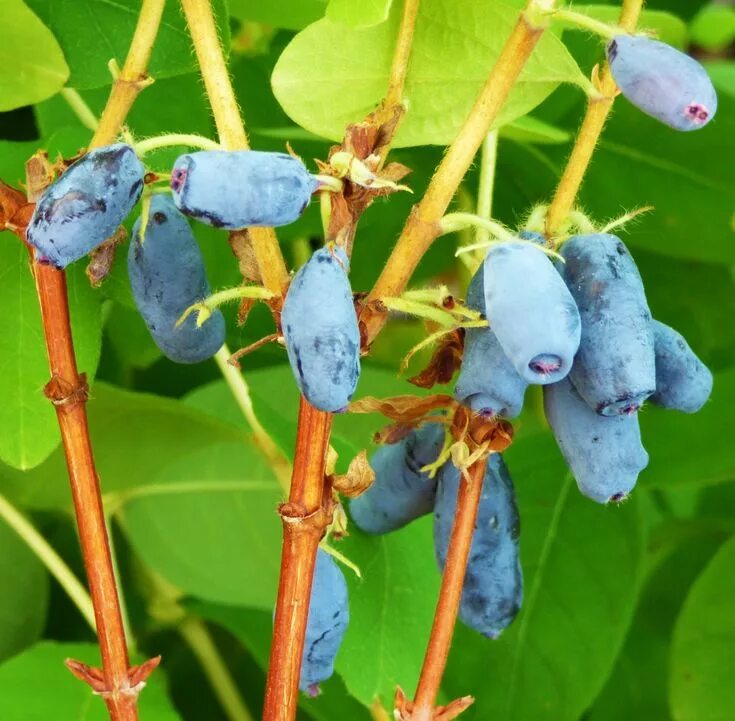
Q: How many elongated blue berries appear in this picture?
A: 13